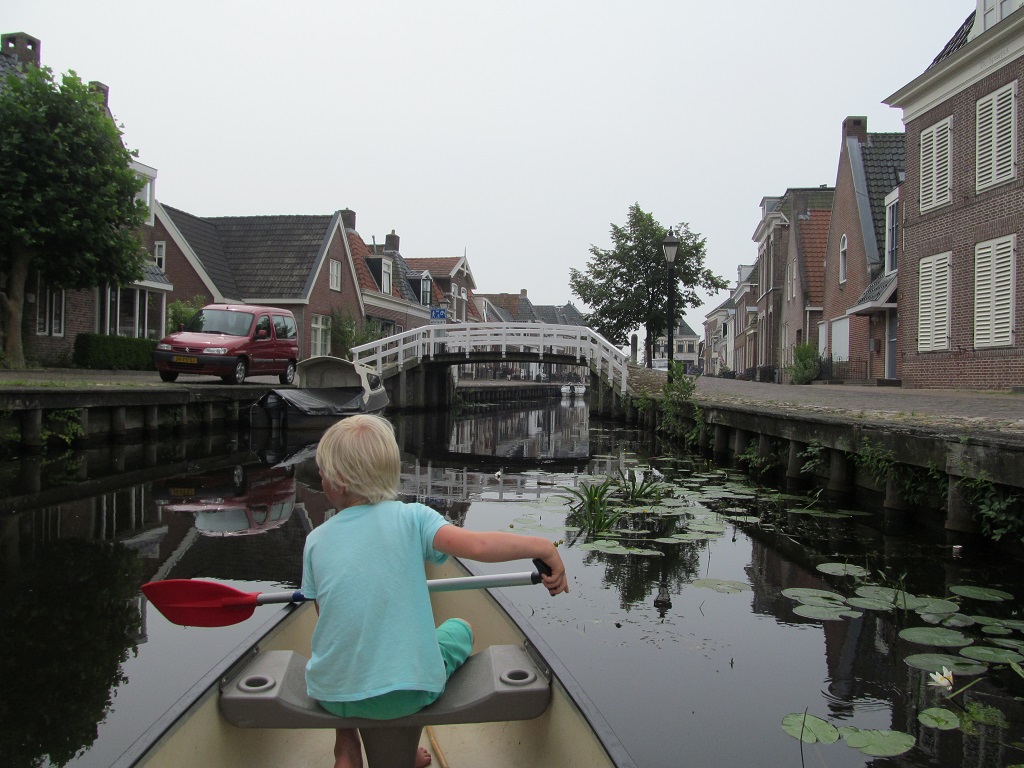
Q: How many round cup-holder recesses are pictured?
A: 2